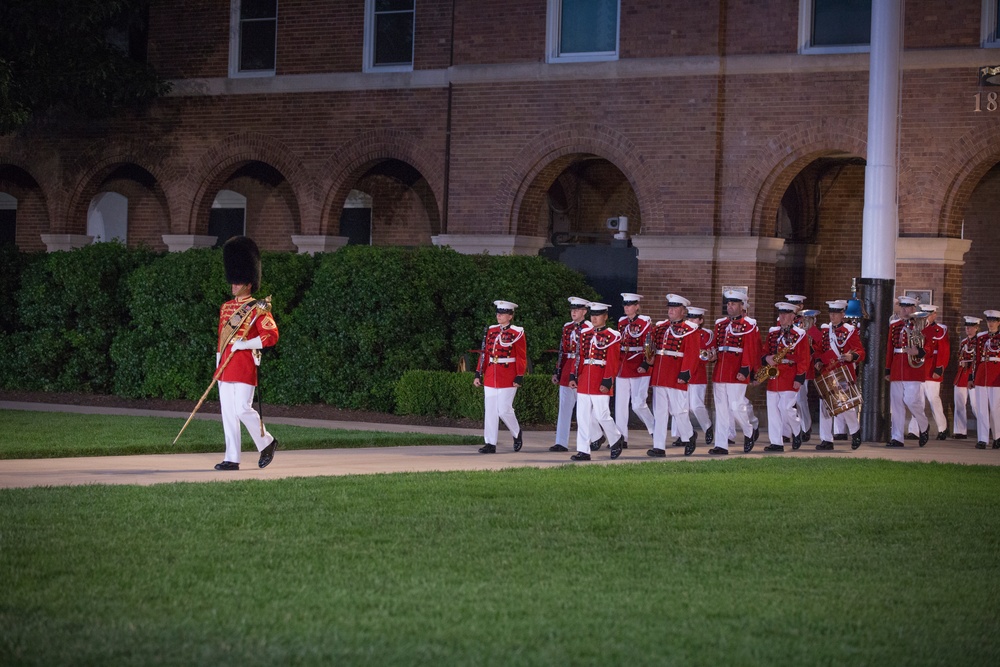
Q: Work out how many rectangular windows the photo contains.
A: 5